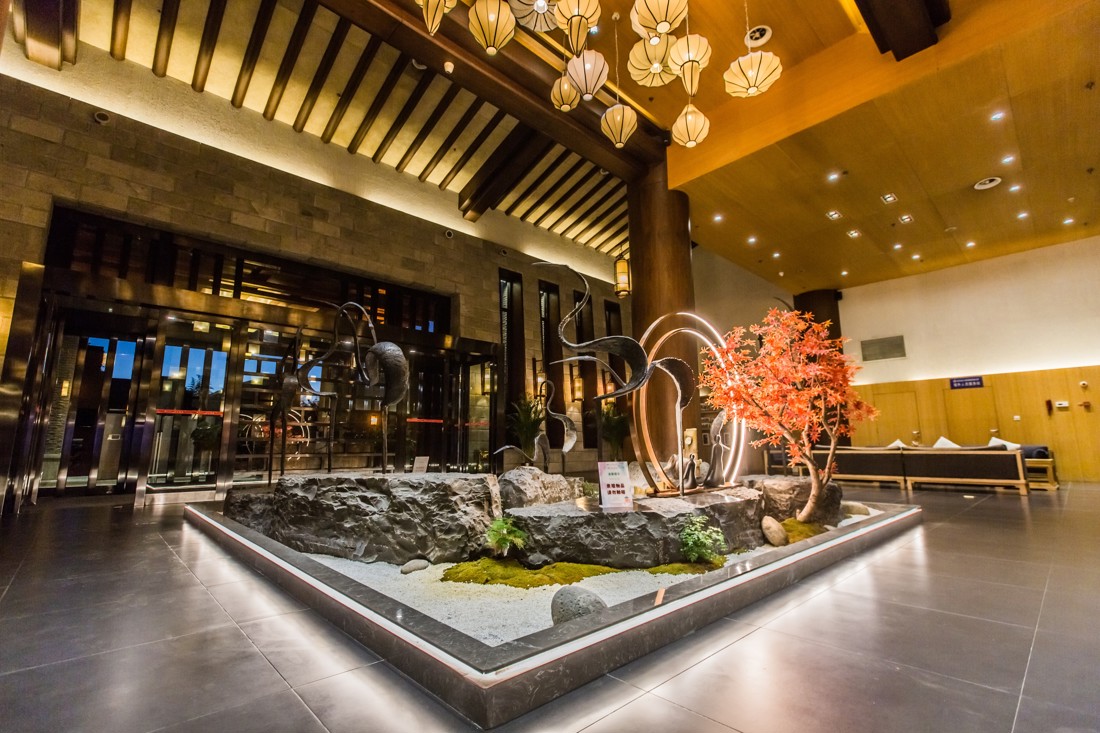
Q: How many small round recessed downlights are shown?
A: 13